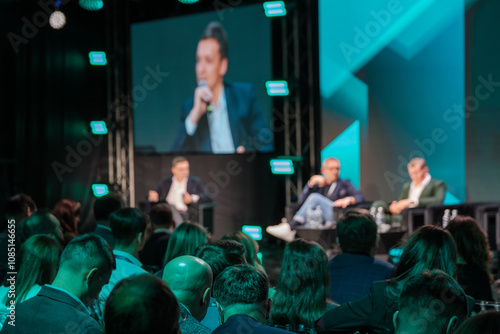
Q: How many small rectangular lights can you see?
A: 7